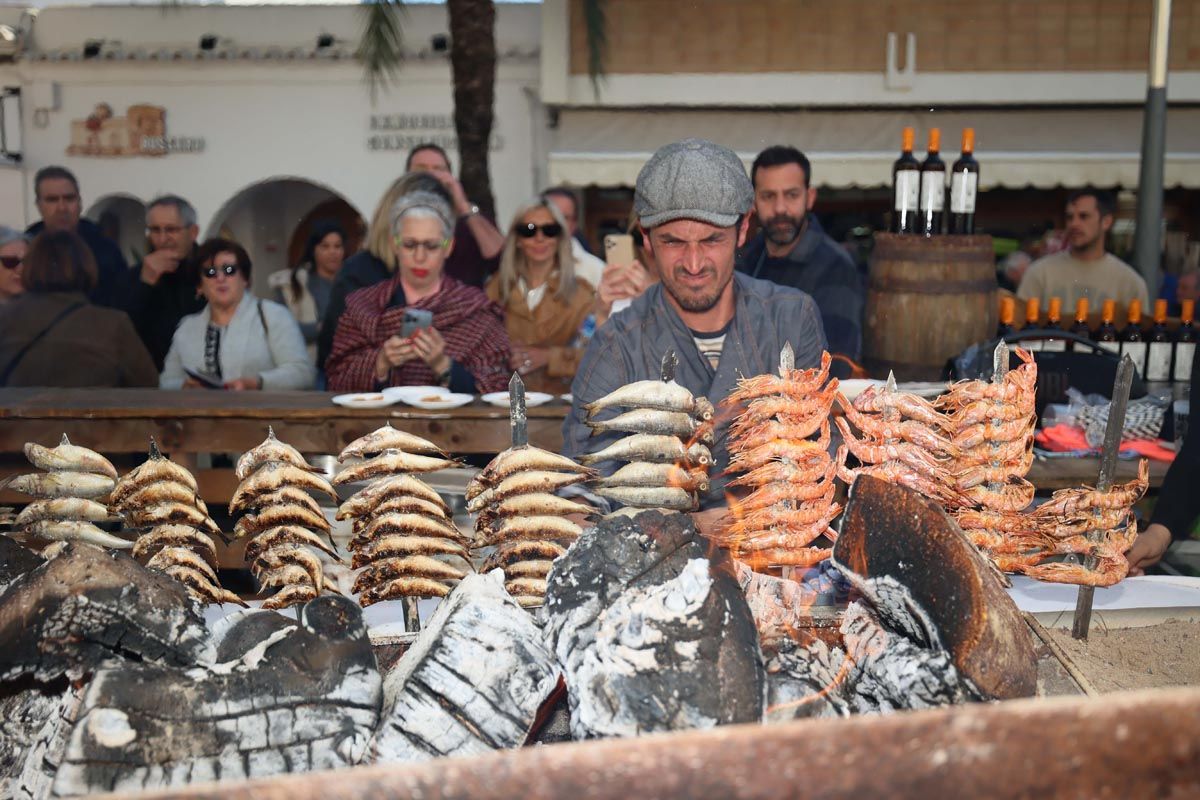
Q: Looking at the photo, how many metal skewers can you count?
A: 10